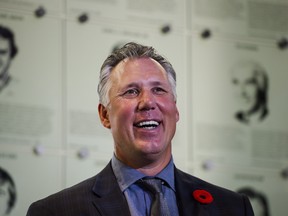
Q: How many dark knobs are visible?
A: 5